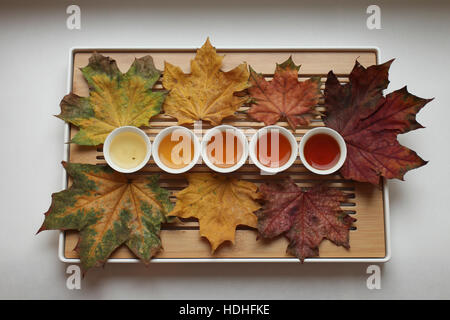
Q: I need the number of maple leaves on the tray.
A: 7